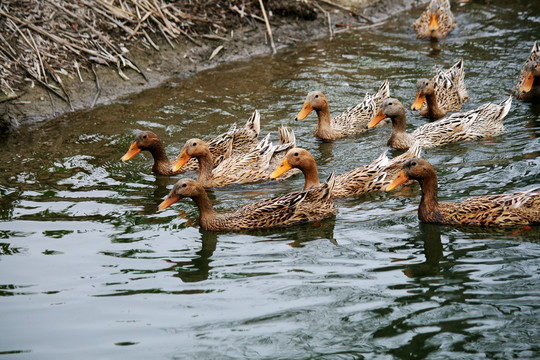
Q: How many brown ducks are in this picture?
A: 10